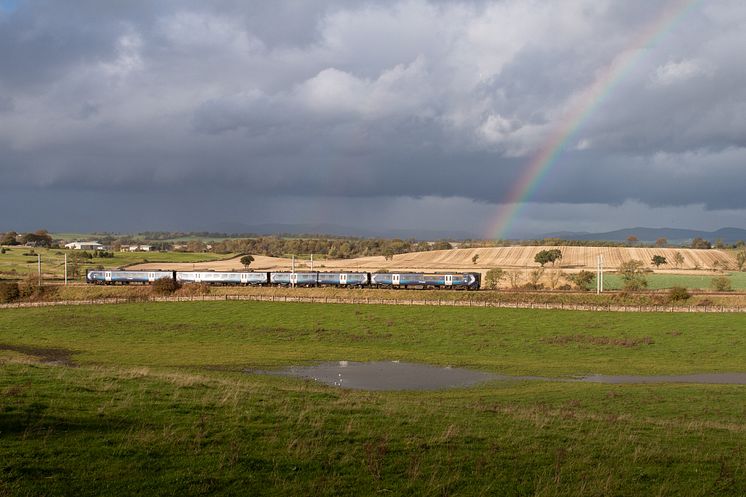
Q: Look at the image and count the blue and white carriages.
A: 4